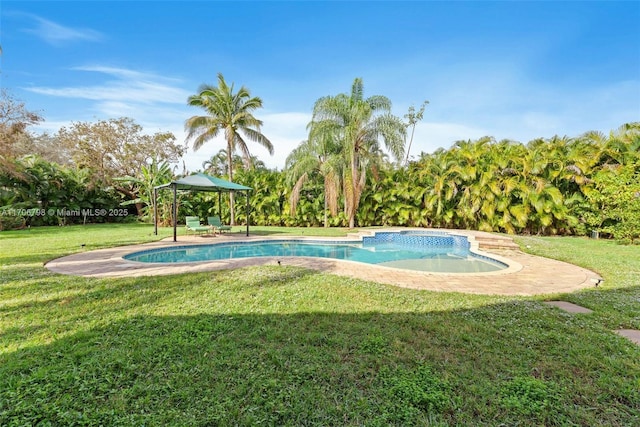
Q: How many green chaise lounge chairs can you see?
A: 2